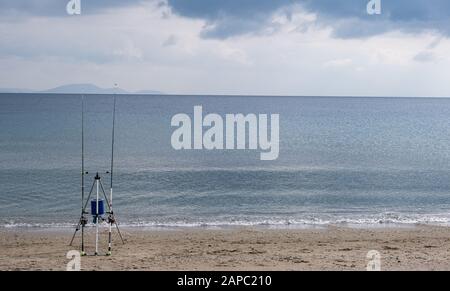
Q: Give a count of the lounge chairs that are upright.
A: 0